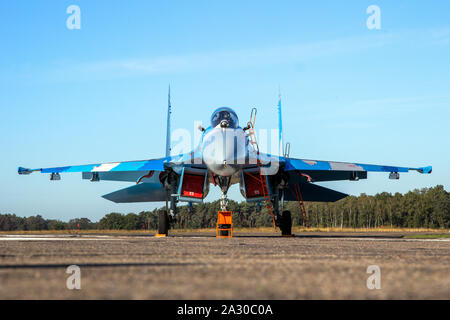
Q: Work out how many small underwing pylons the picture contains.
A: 4